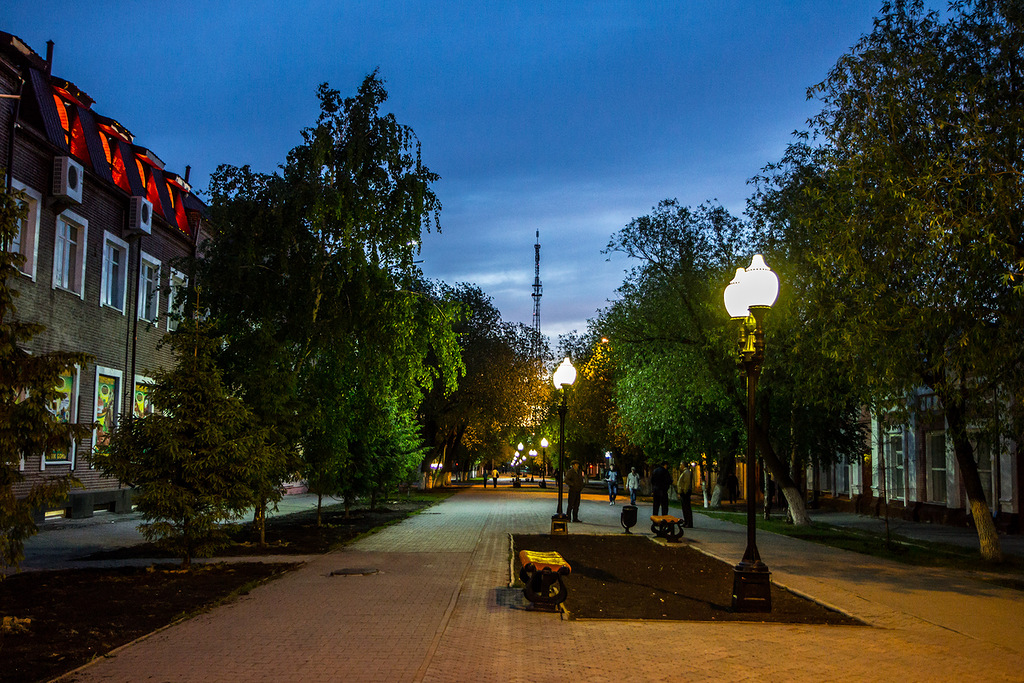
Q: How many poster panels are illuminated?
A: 3